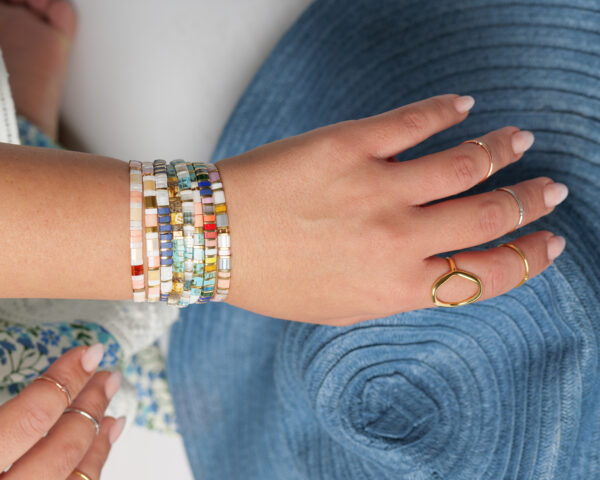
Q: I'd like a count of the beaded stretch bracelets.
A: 8